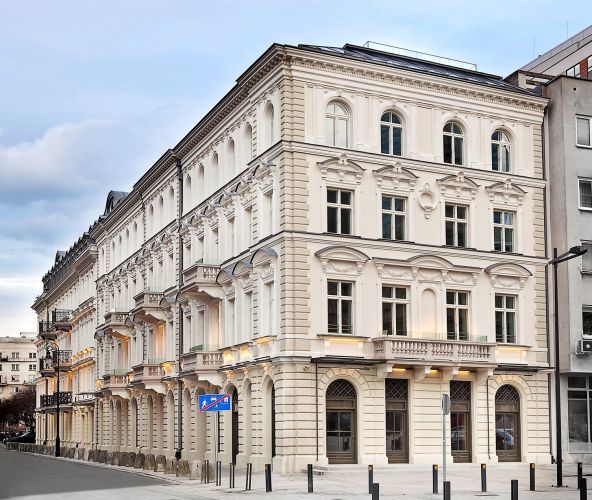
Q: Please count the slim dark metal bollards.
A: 15